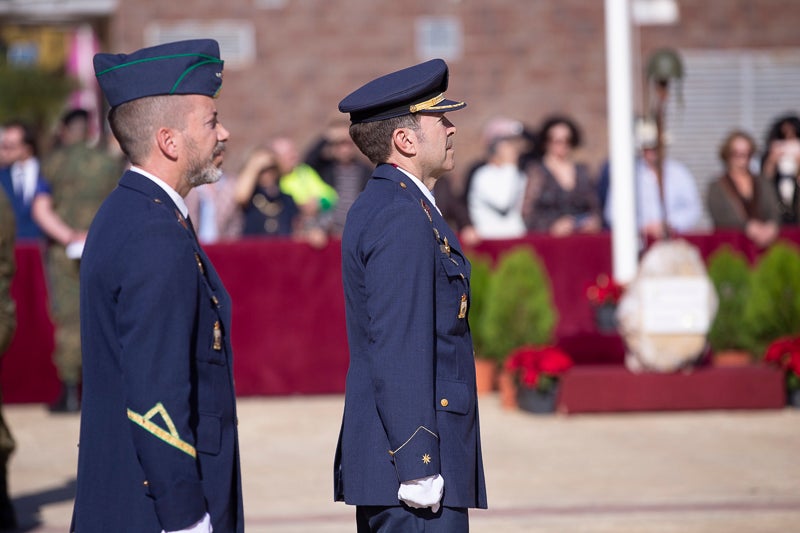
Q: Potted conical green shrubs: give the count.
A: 4